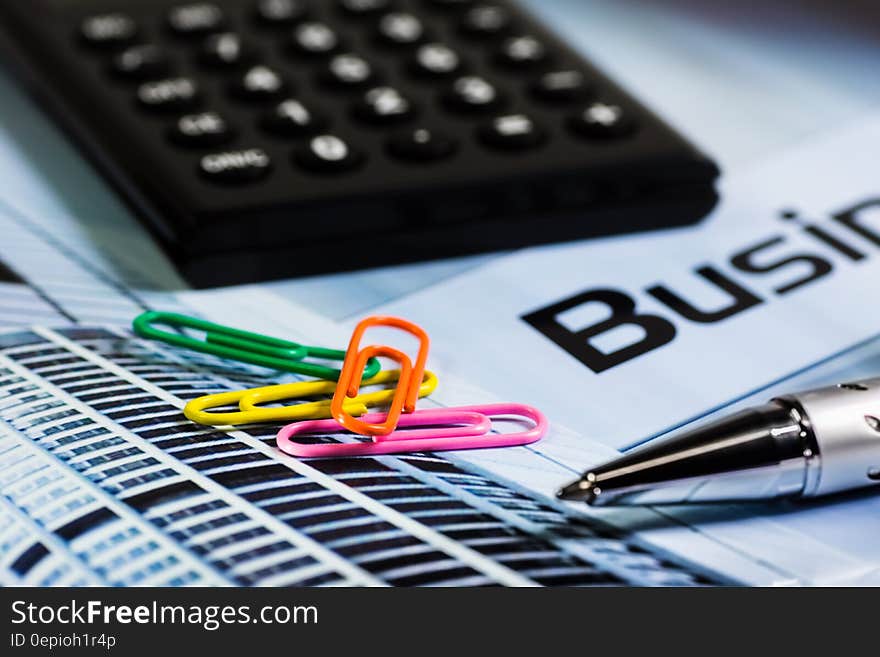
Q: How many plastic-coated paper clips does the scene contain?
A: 4